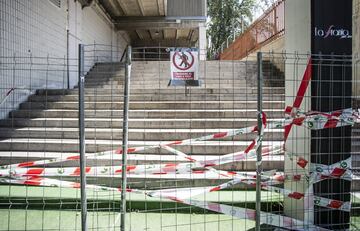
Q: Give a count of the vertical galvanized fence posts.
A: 3